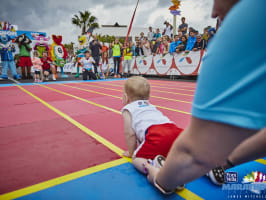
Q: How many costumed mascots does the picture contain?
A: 5